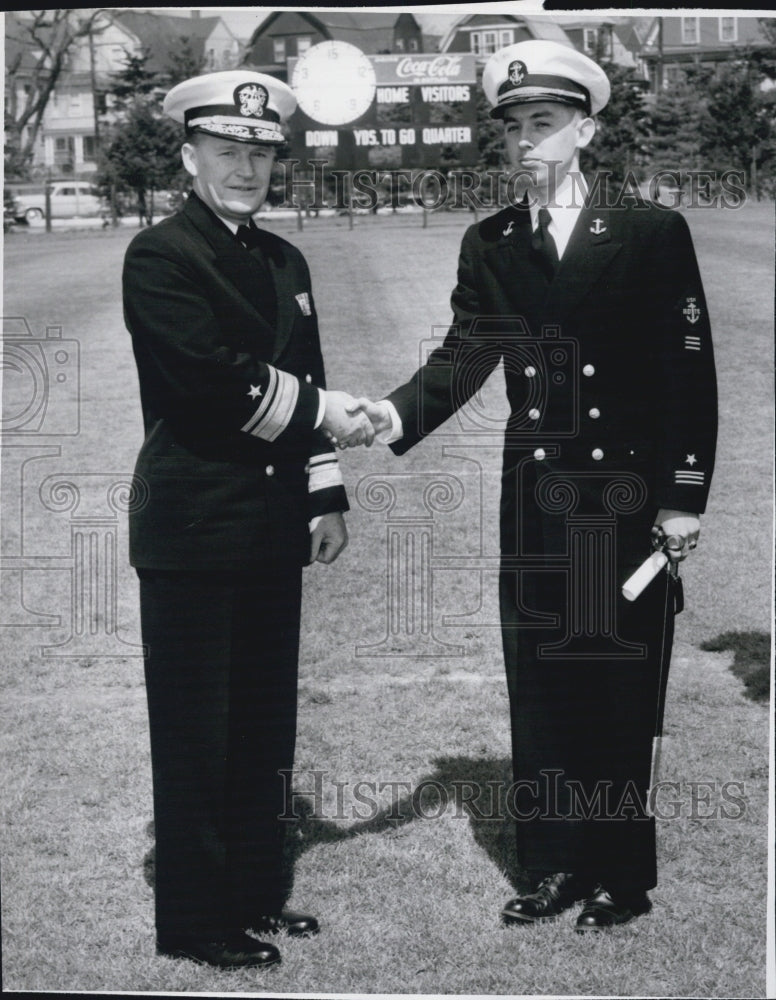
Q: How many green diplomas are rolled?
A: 0